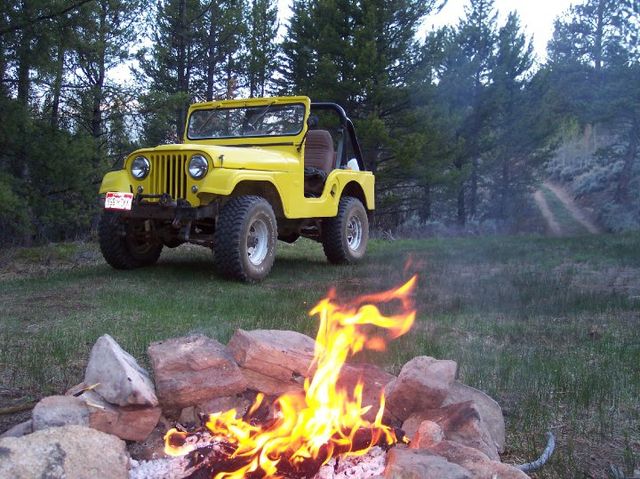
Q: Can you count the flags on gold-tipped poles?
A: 0